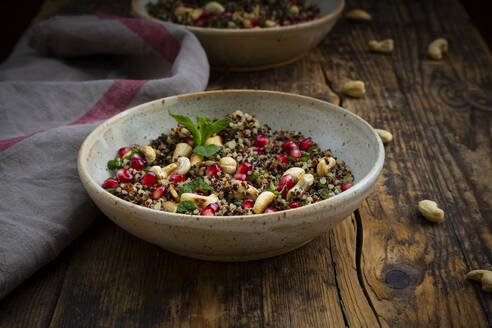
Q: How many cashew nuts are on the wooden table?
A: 7